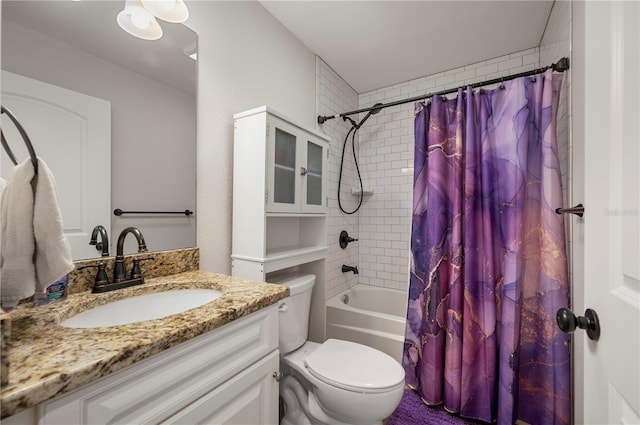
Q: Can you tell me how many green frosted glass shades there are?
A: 0